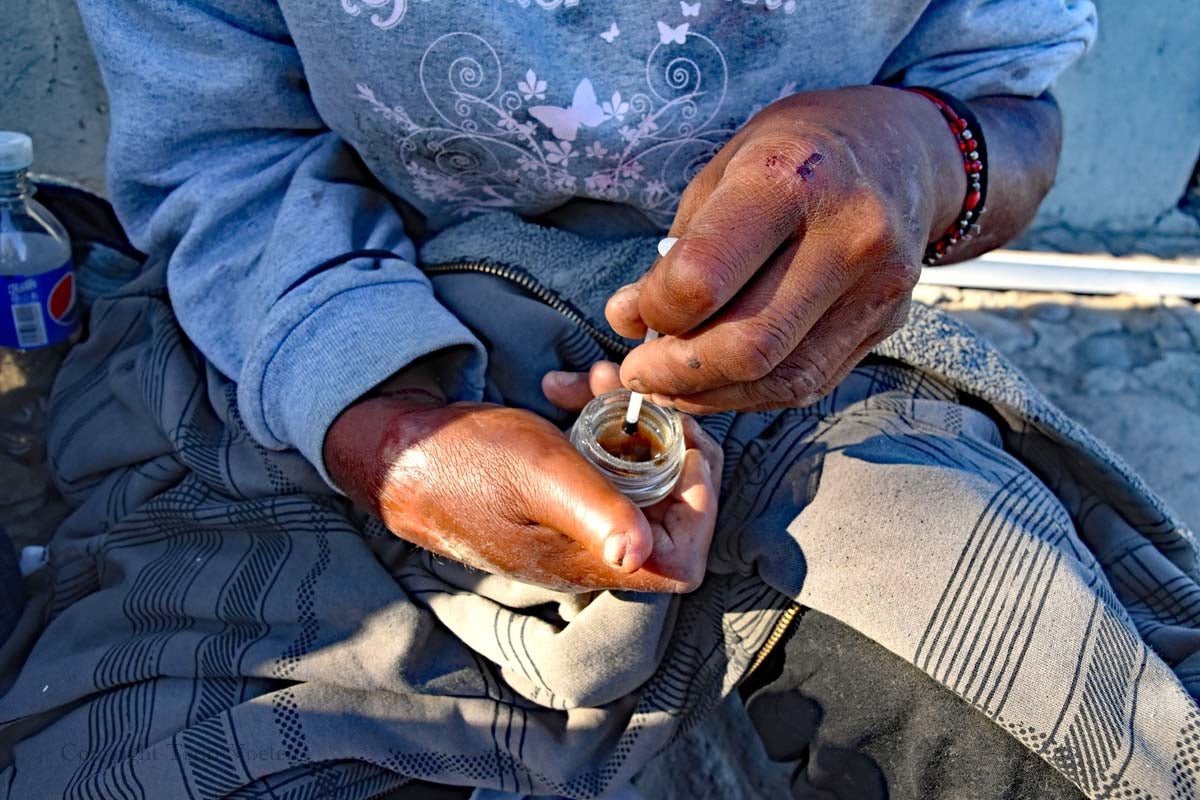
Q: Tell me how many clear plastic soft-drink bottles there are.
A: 1